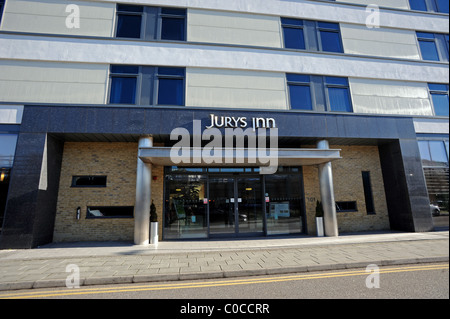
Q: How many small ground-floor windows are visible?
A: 4